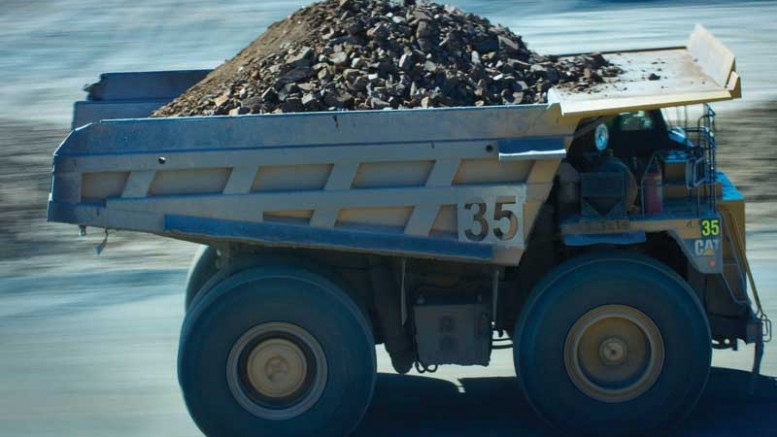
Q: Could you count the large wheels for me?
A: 2